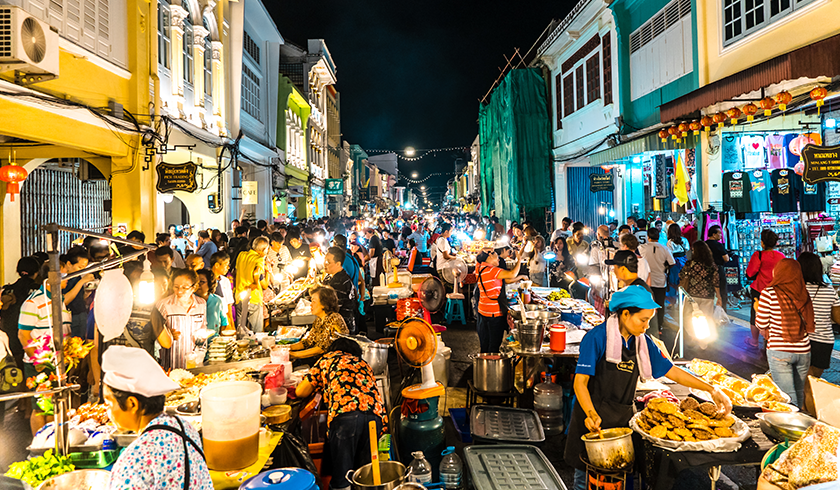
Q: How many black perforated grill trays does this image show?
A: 2